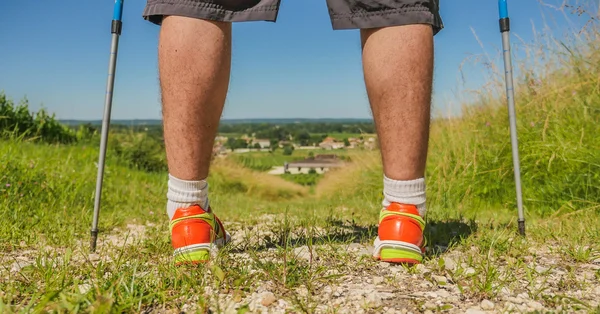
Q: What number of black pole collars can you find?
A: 2